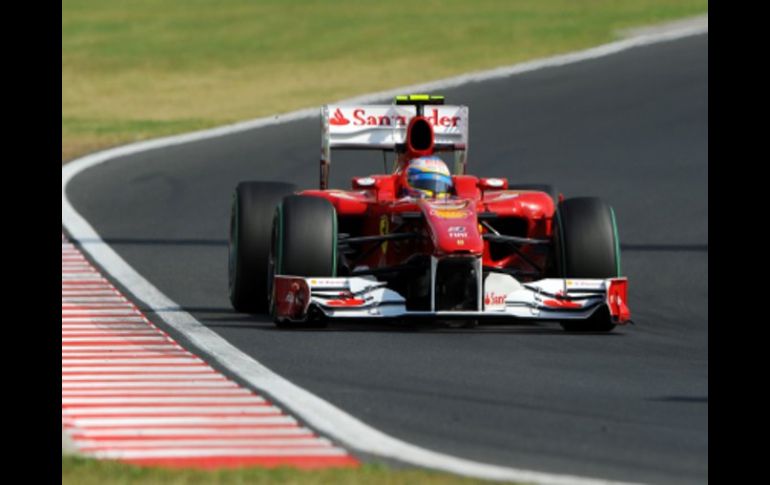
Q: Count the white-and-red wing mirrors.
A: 2